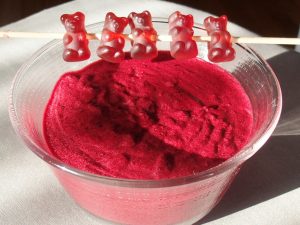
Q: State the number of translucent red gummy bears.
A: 5